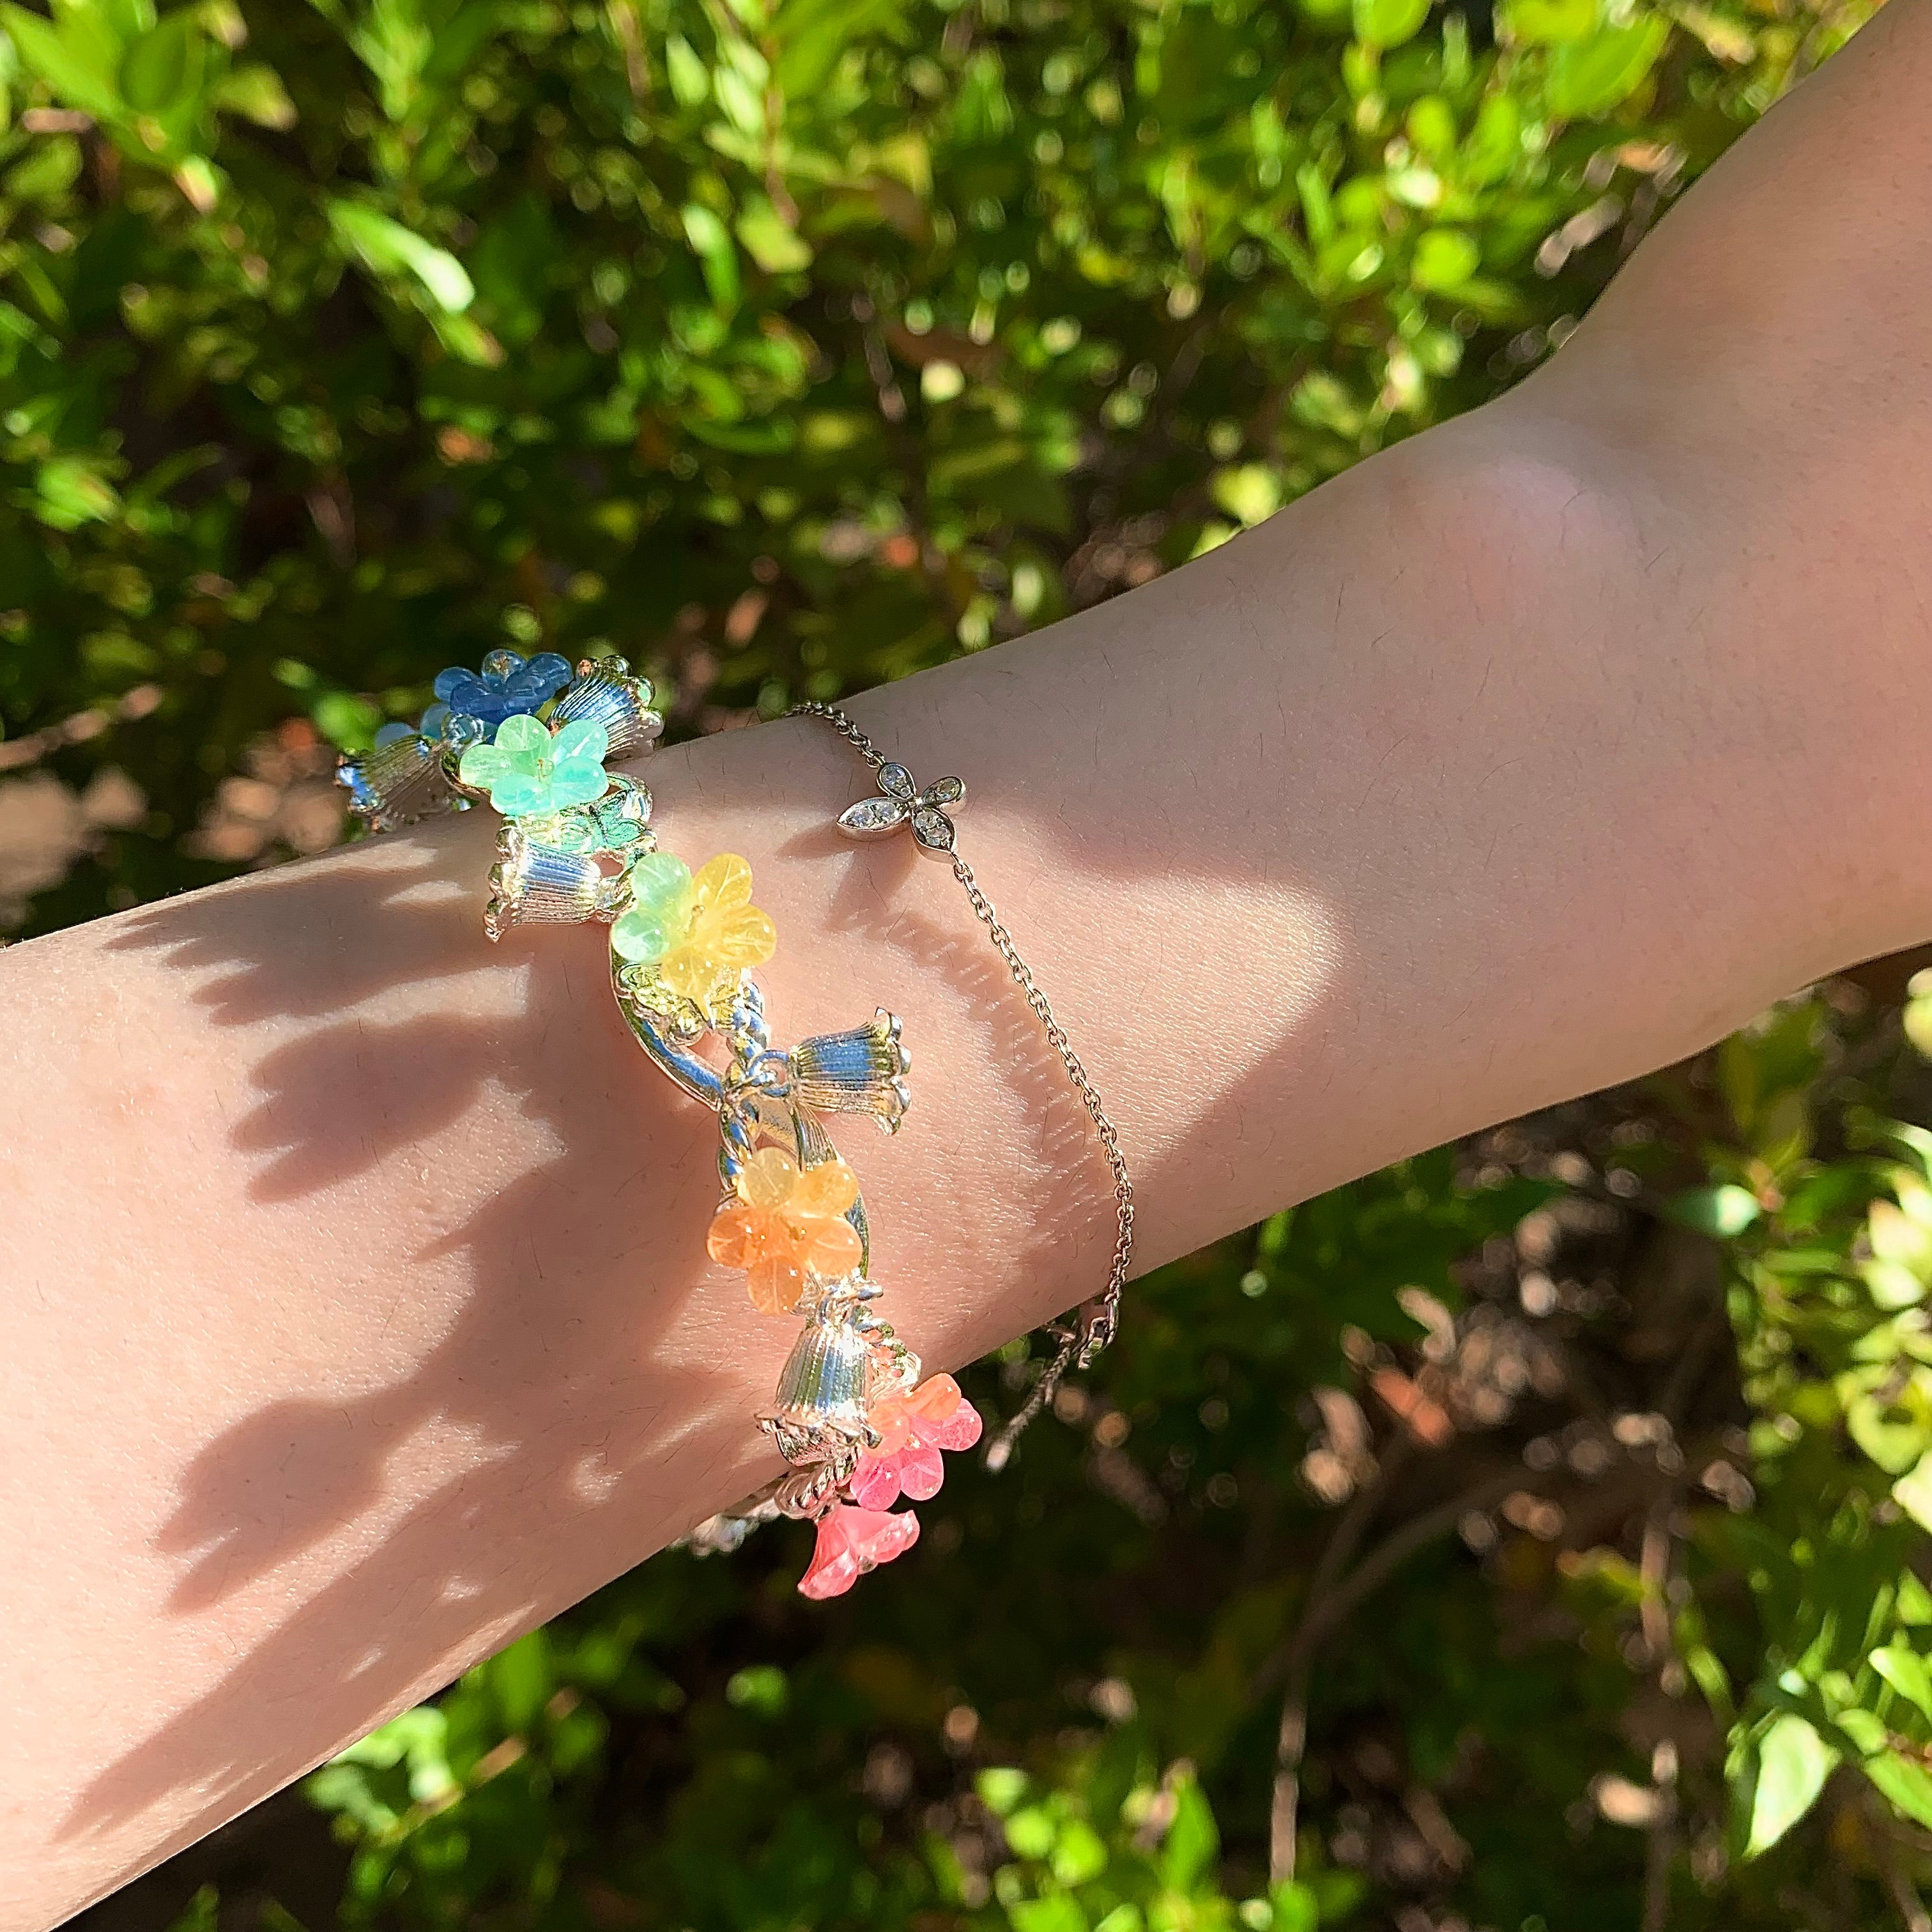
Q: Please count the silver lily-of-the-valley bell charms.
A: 5